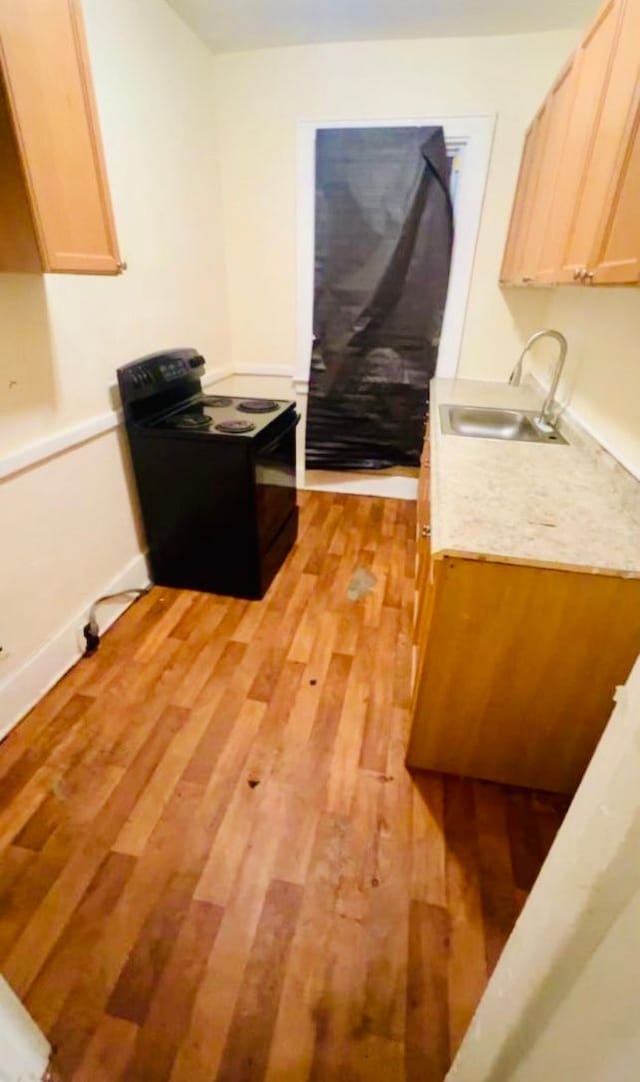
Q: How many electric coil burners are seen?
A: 4